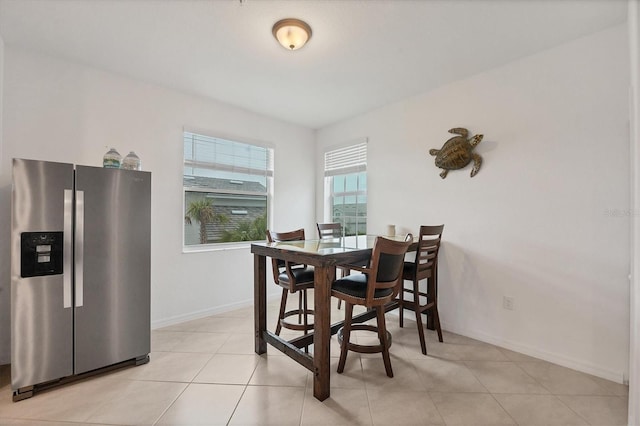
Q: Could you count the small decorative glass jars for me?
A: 2